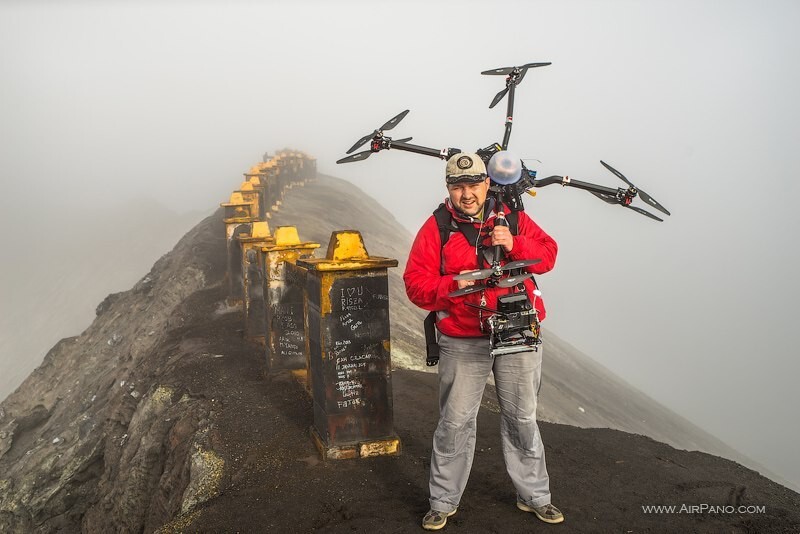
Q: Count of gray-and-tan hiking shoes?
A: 2